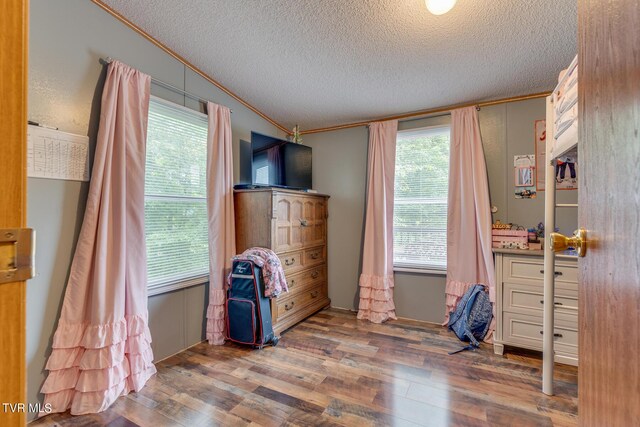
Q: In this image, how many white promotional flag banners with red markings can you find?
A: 0